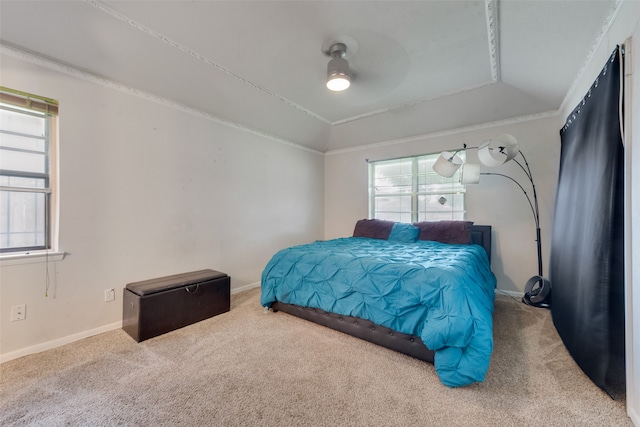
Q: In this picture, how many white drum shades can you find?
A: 3